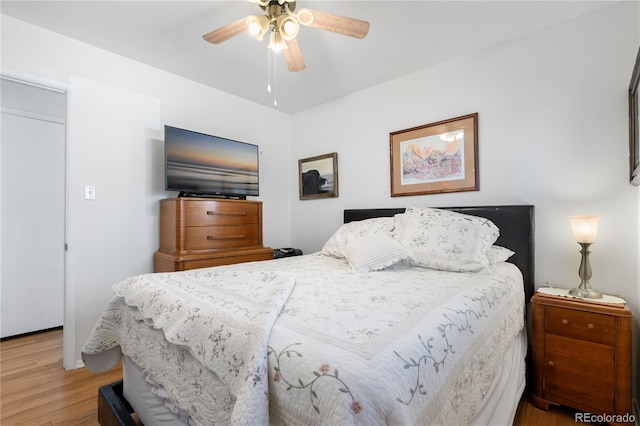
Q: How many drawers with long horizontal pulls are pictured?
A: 2